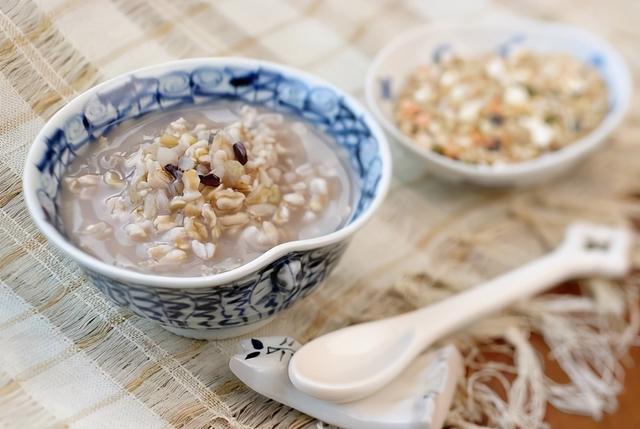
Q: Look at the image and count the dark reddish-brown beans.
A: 3